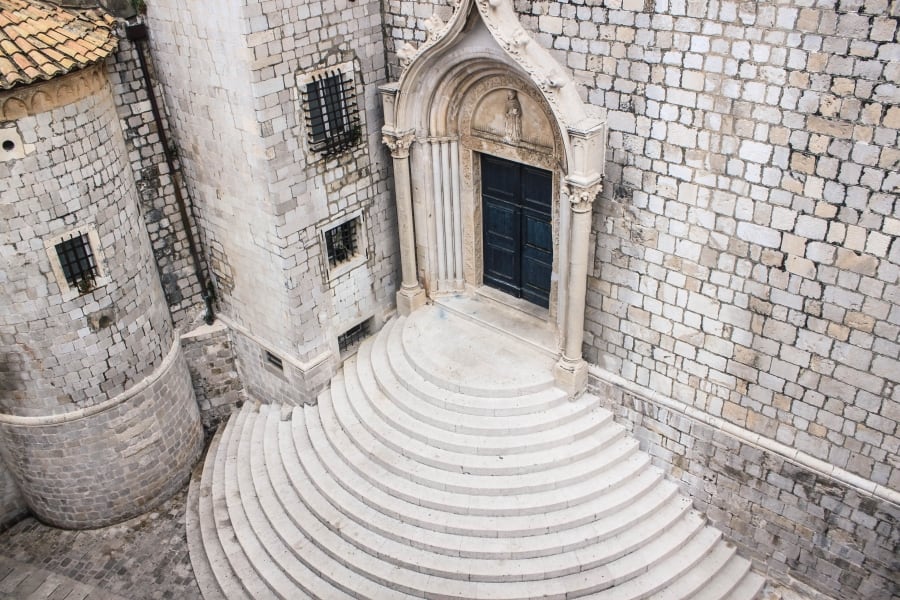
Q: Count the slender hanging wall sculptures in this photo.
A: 1